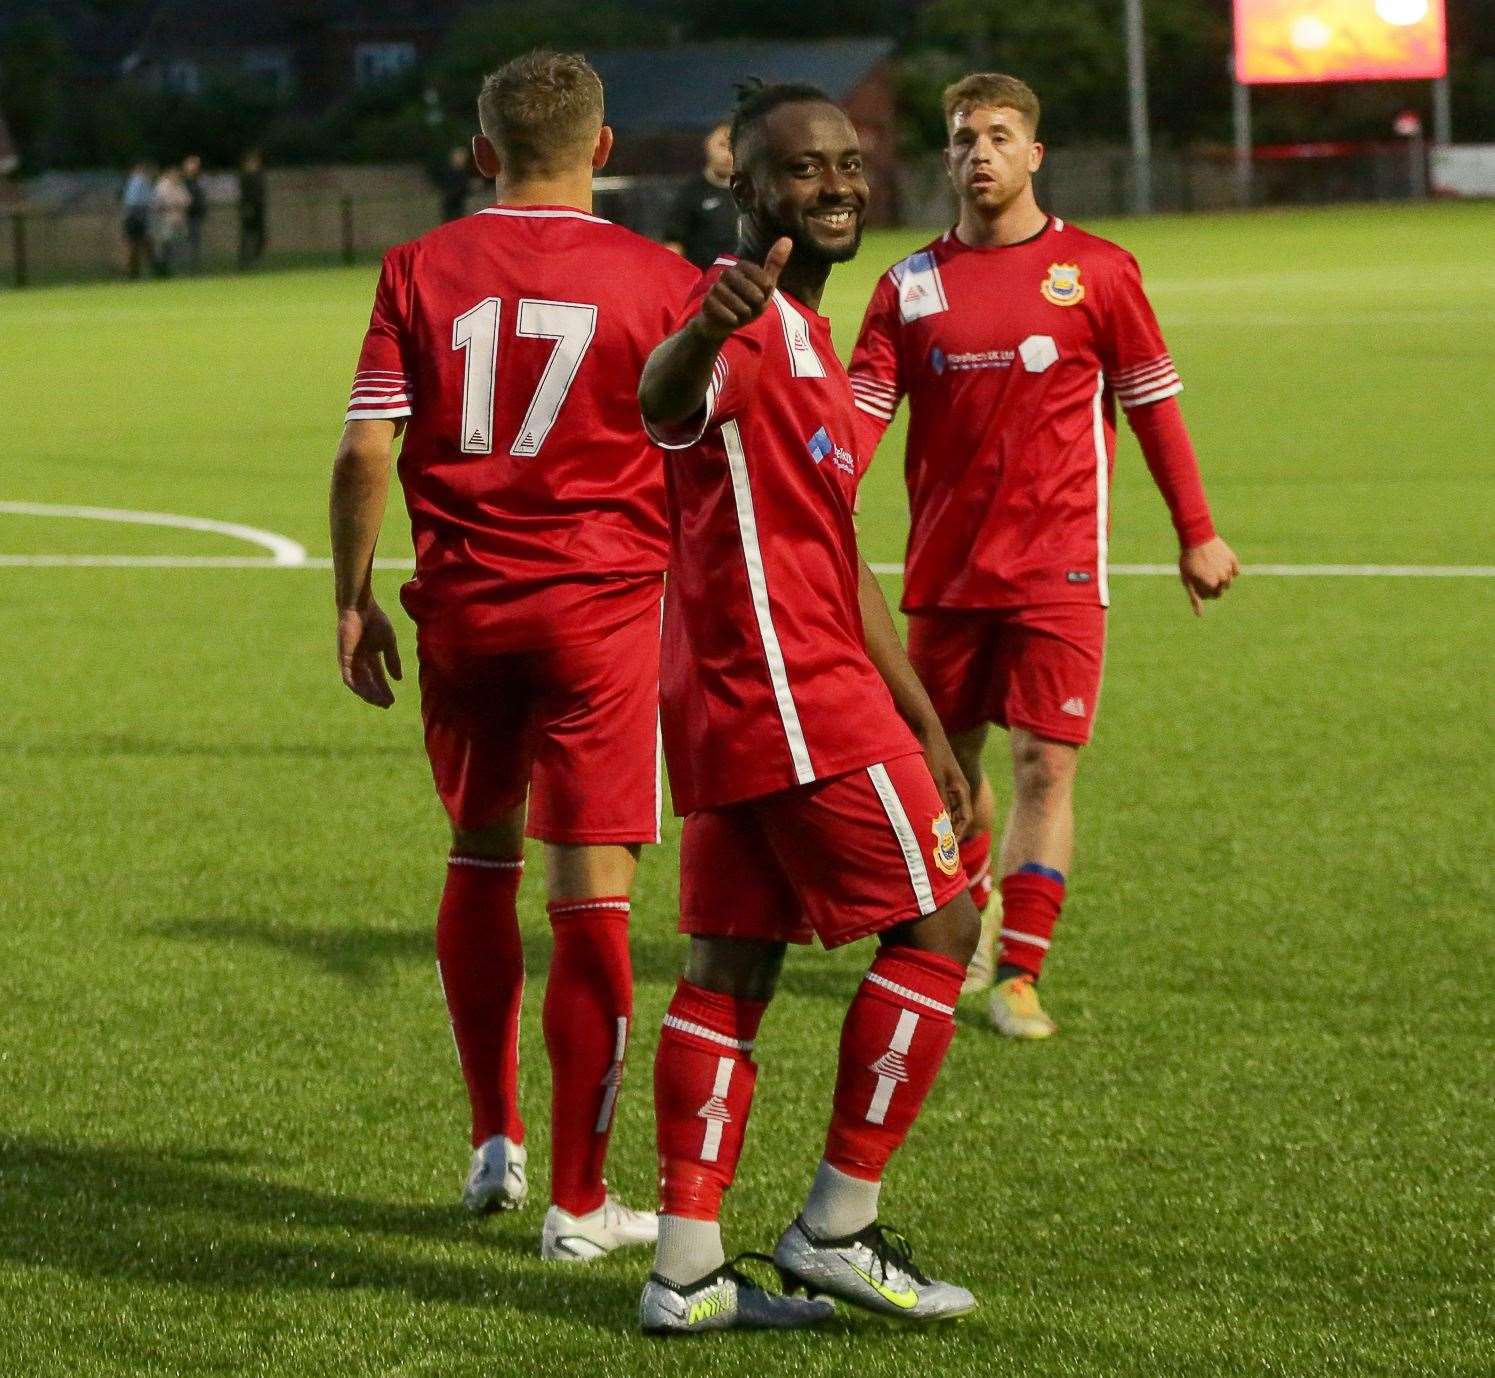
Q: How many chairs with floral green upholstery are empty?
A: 0